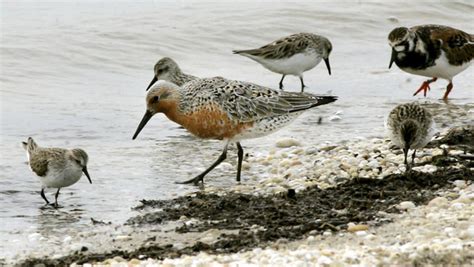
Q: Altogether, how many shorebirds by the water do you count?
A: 6